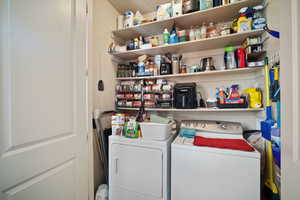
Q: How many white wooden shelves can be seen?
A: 4